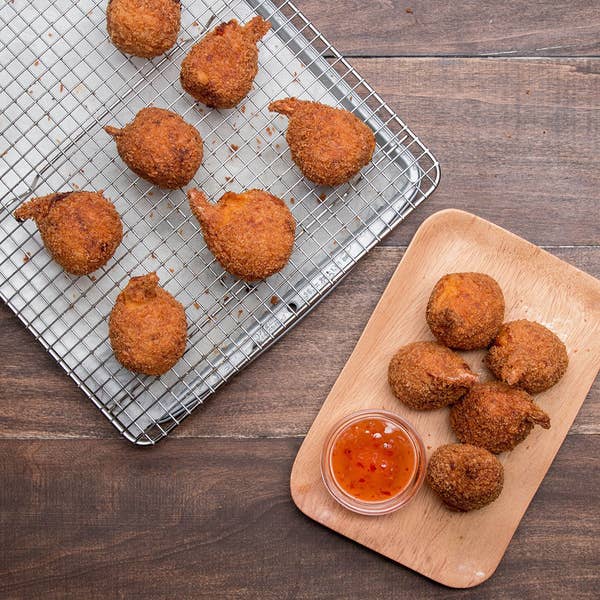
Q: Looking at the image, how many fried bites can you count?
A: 12